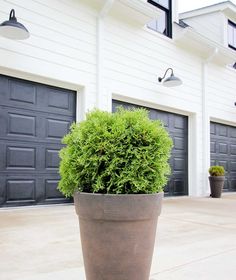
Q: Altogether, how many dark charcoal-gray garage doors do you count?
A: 3